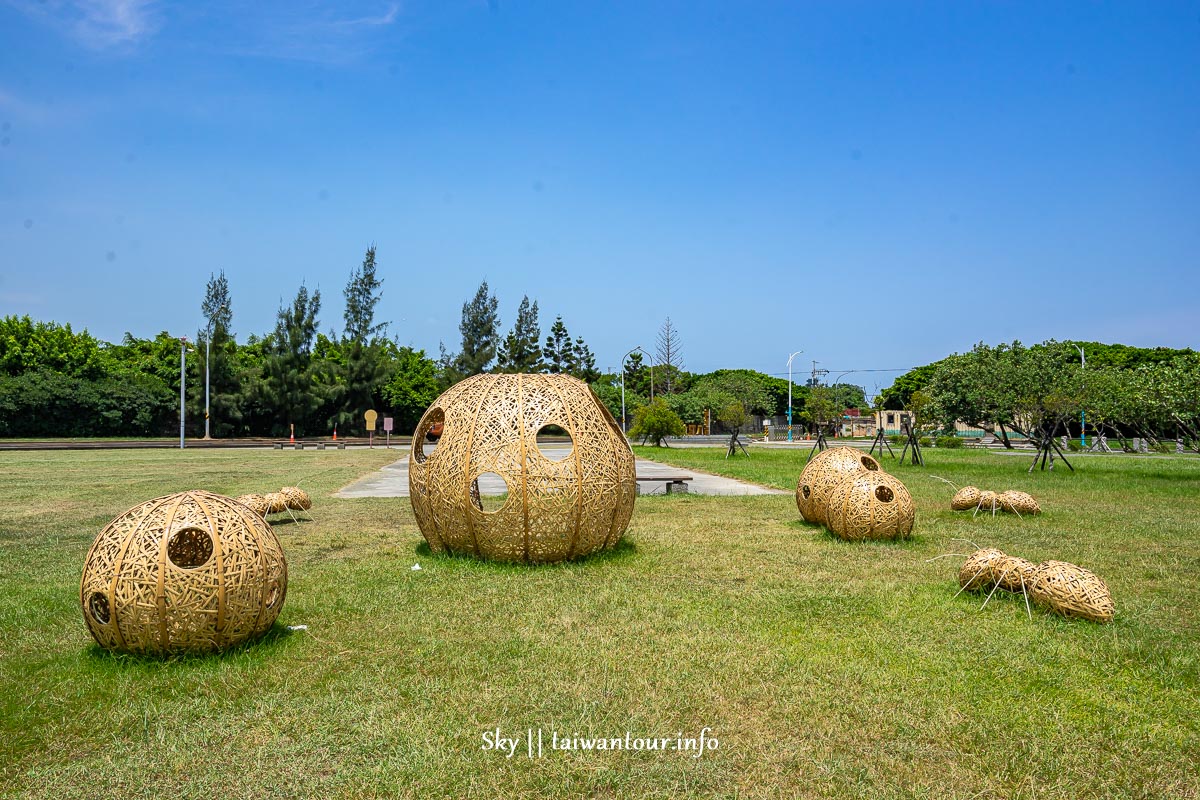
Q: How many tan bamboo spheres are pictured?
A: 4